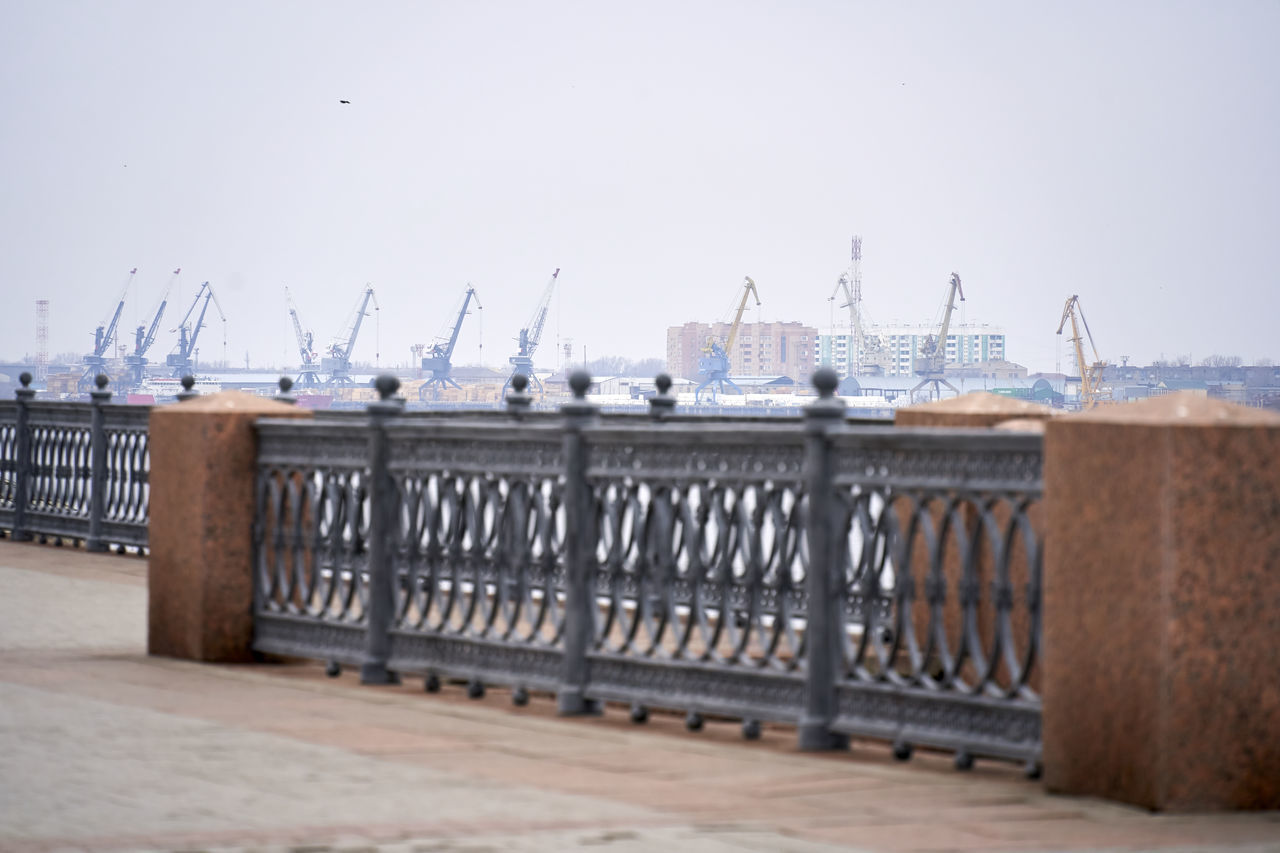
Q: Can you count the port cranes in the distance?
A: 11